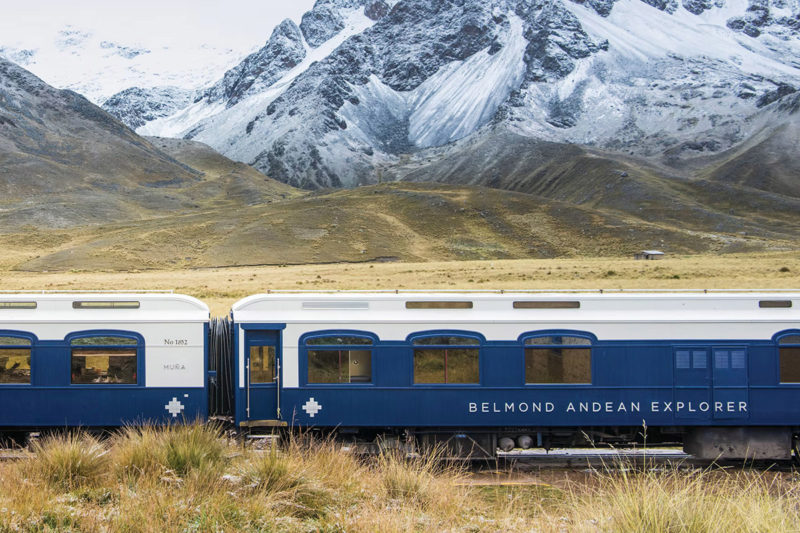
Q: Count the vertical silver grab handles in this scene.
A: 2